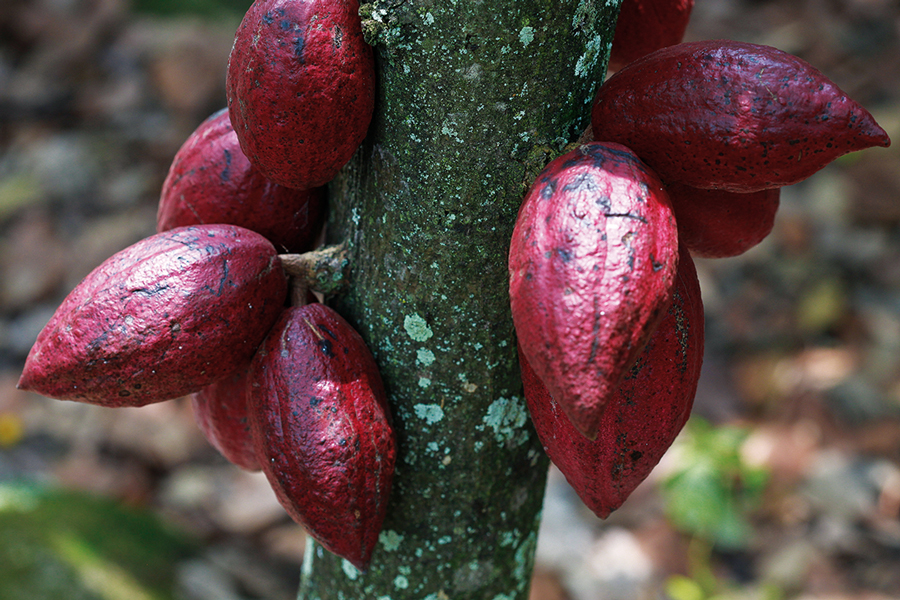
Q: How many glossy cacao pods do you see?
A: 10